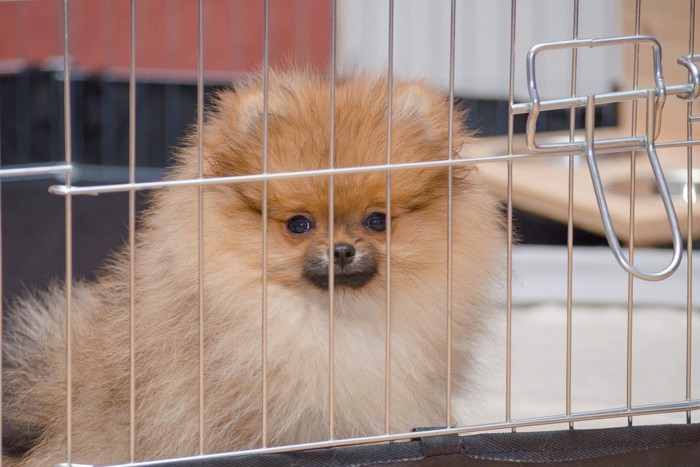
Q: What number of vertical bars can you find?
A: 11